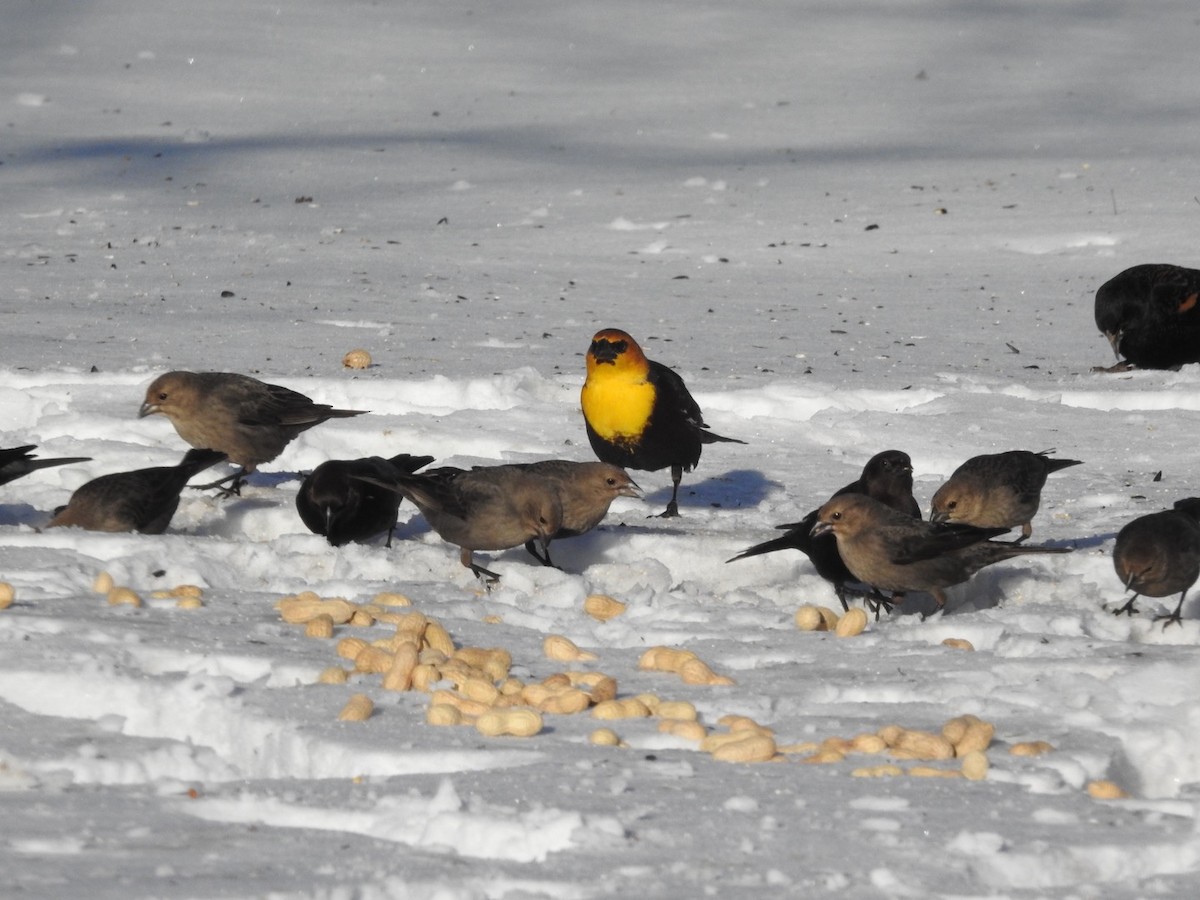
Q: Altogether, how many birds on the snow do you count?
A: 12